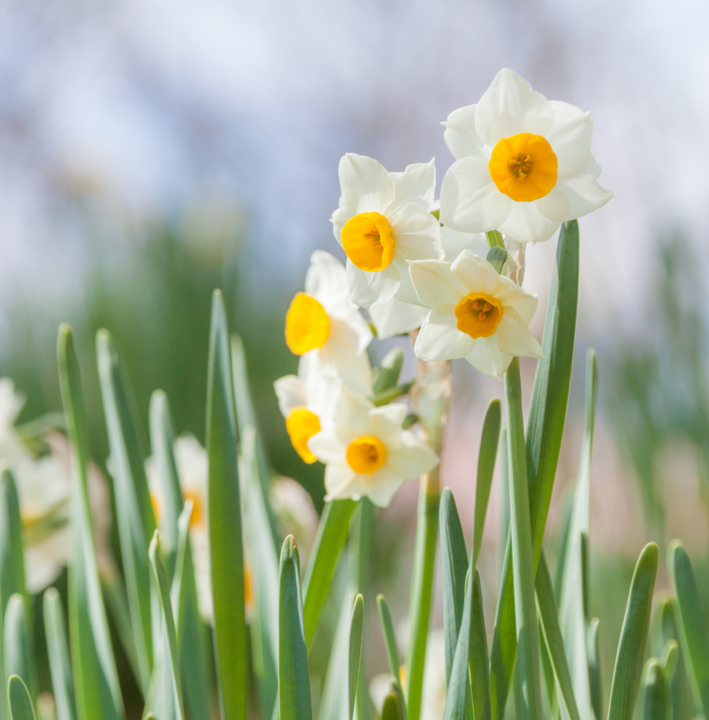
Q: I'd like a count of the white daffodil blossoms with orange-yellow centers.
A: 6